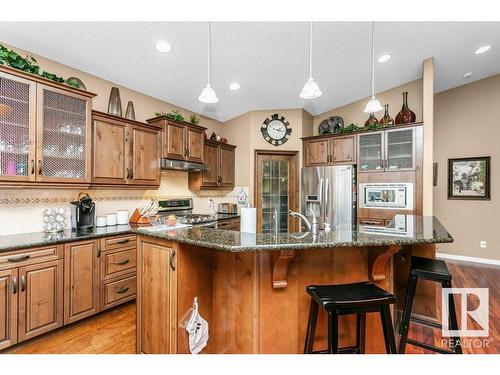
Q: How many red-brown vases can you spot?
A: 3